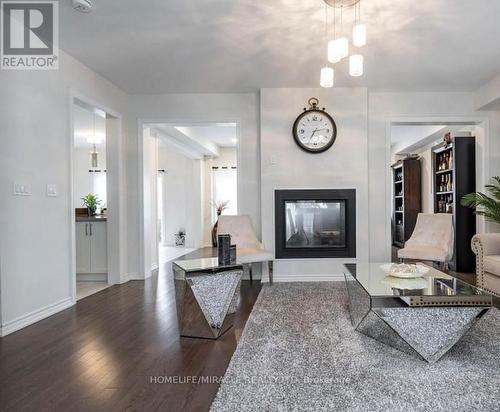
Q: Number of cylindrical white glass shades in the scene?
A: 5